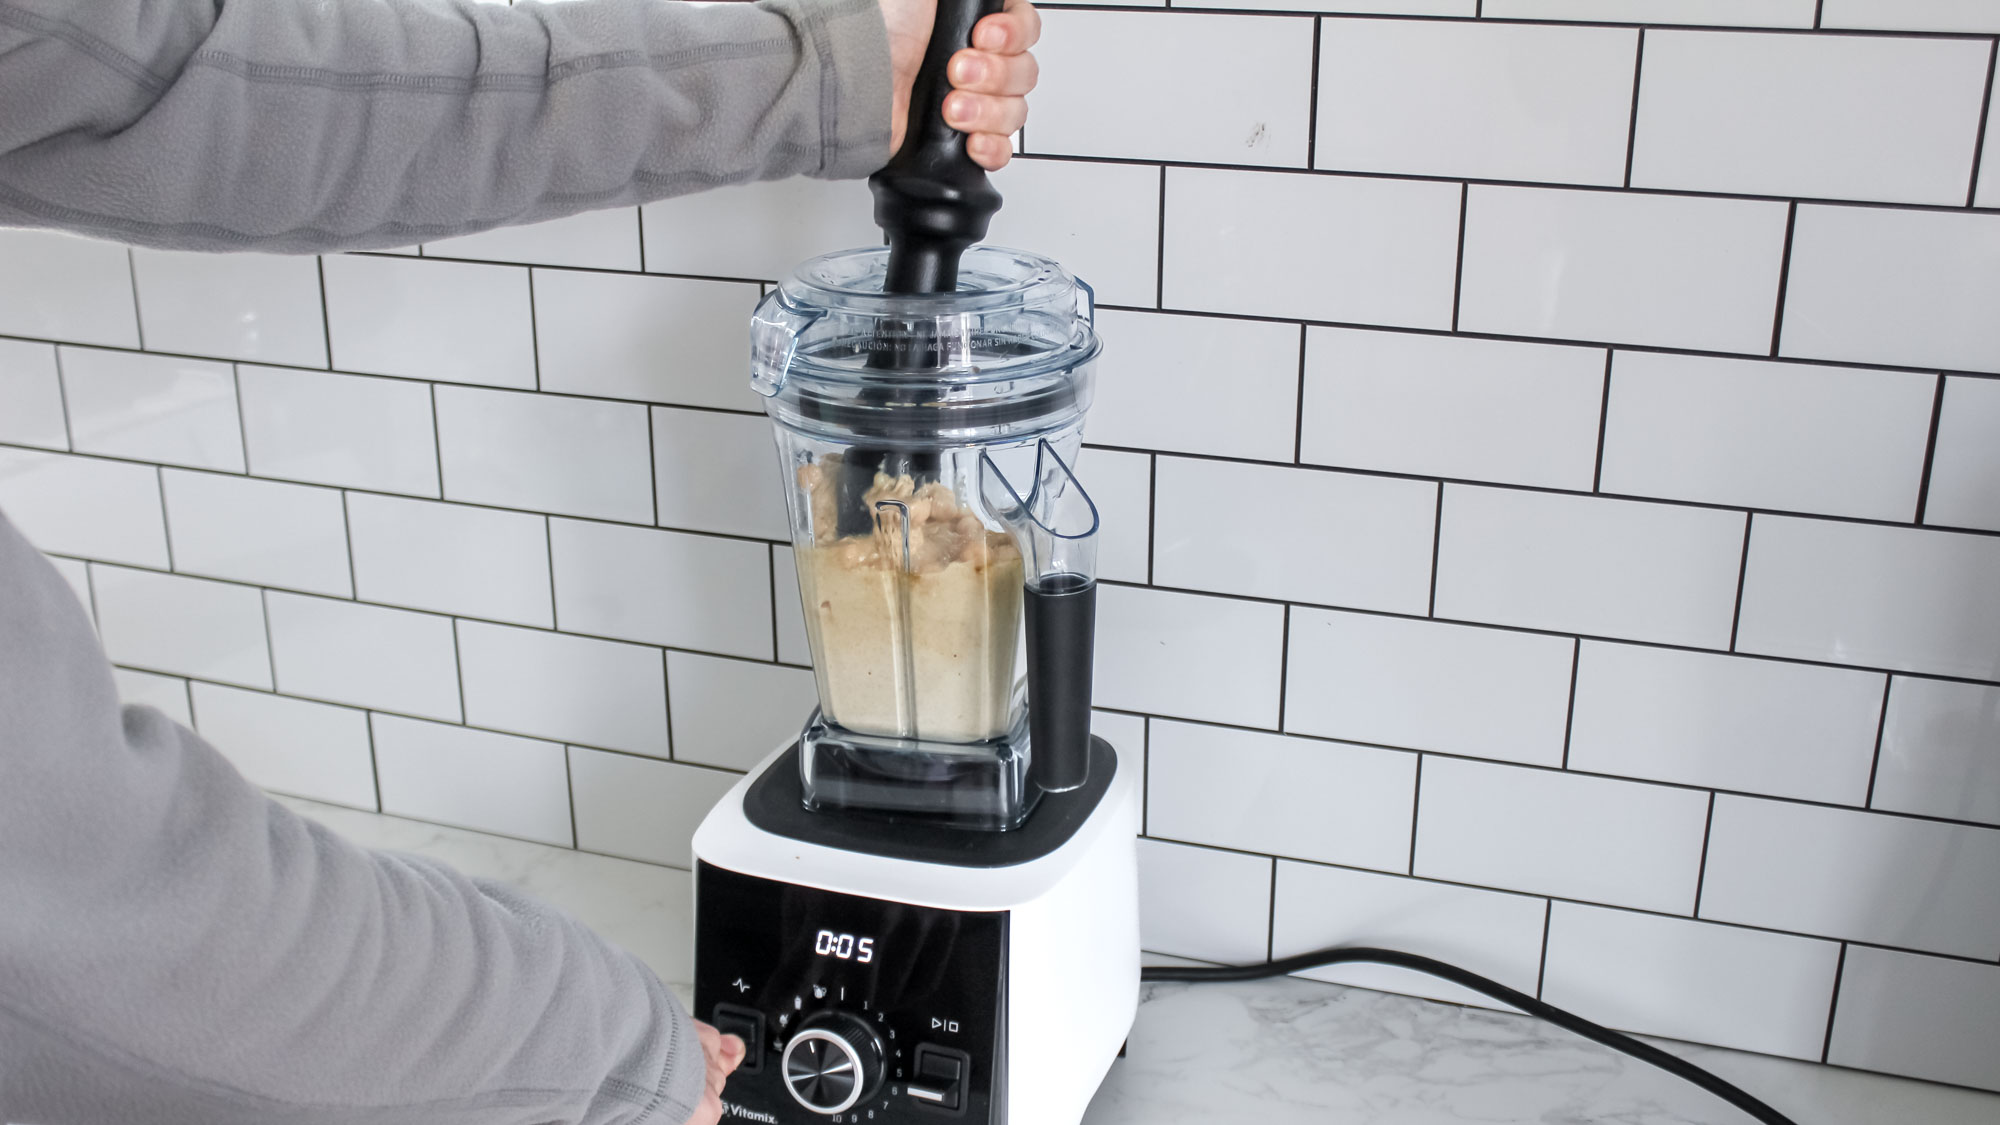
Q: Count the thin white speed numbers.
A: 10